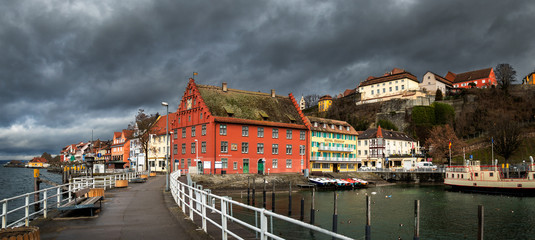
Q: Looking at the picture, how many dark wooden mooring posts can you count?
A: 11